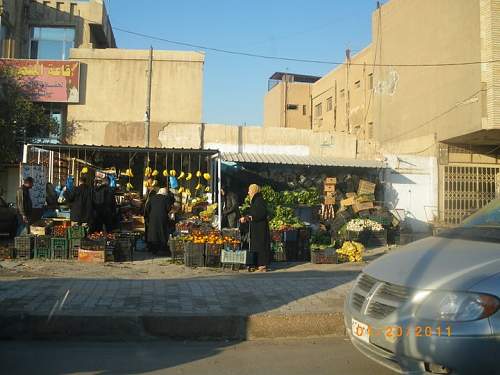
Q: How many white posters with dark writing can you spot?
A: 1